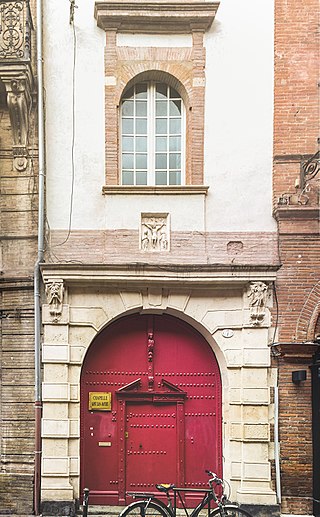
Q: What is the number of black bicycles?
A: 1